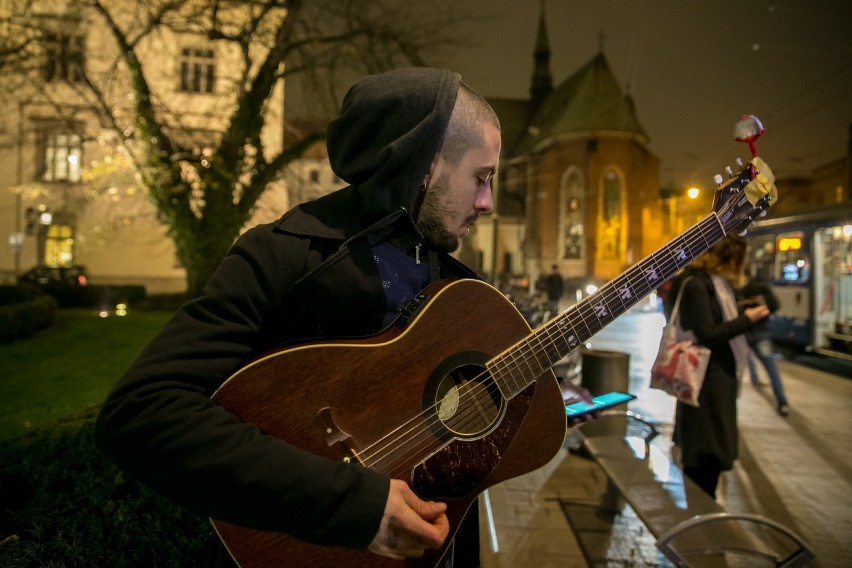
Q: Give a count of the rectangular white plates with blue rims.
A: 0